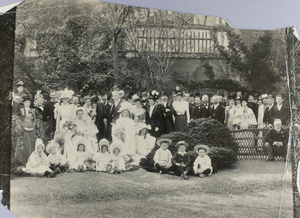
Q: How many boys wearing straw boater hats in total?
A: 3